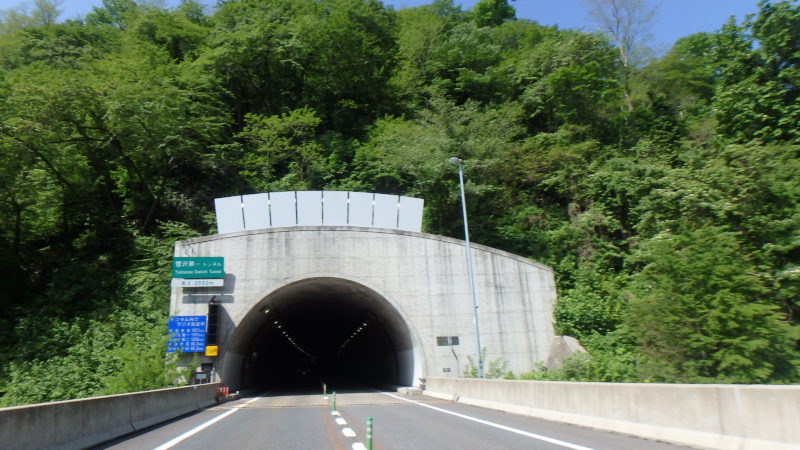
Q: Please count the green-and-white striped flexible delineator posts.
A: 3